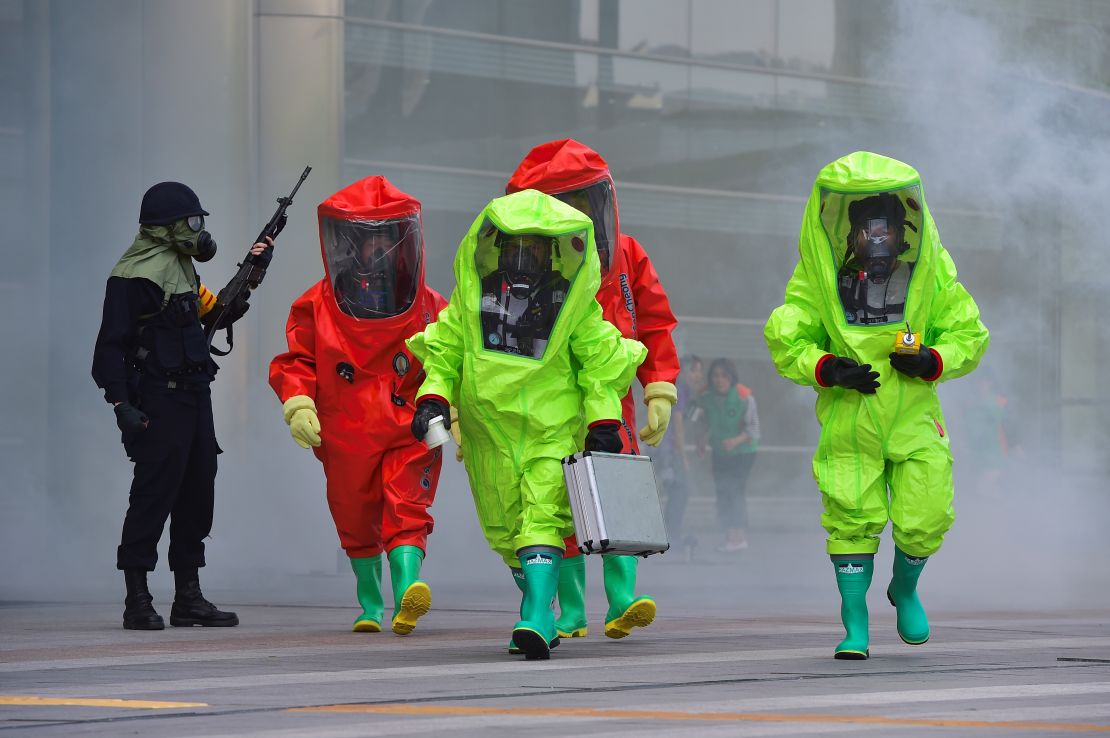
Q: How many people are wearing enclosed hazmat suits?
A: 4